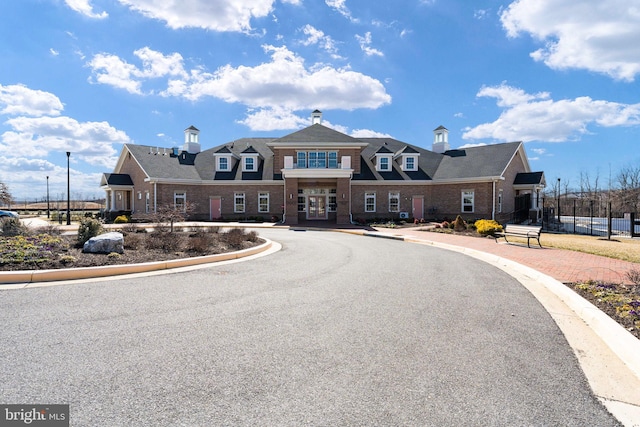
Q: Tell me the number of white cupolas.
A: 3